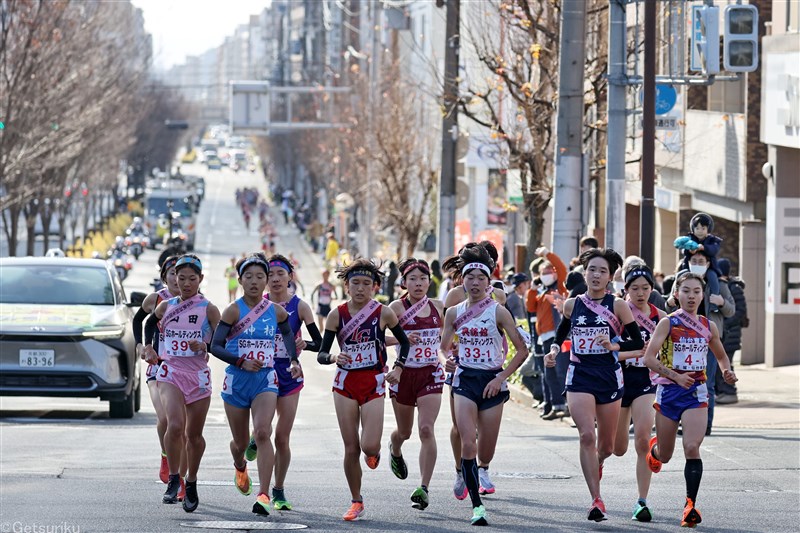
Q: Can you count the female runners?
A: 11